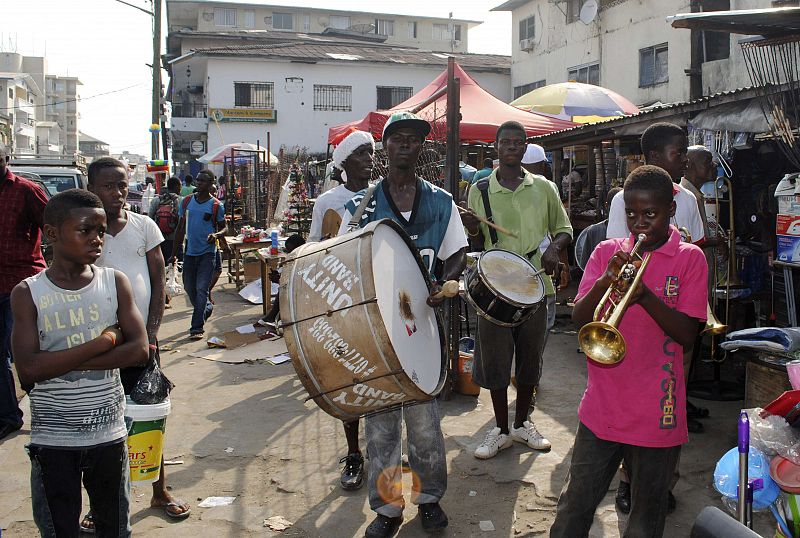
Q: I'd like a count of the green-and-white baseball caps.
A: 1